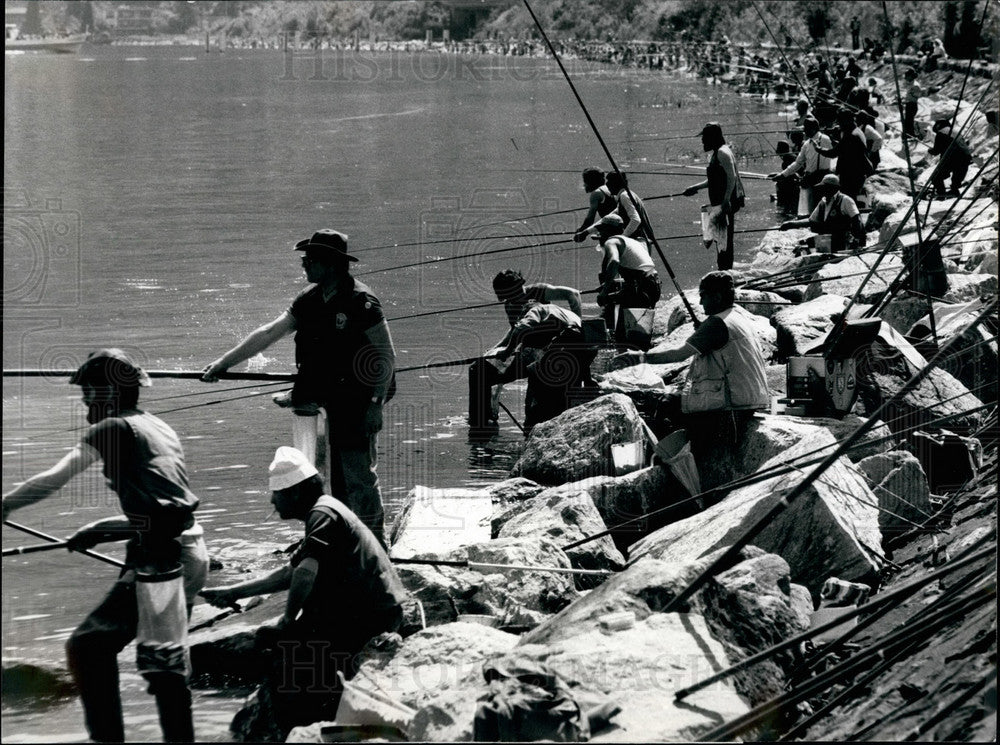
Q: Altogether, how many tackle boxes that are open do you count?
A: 1